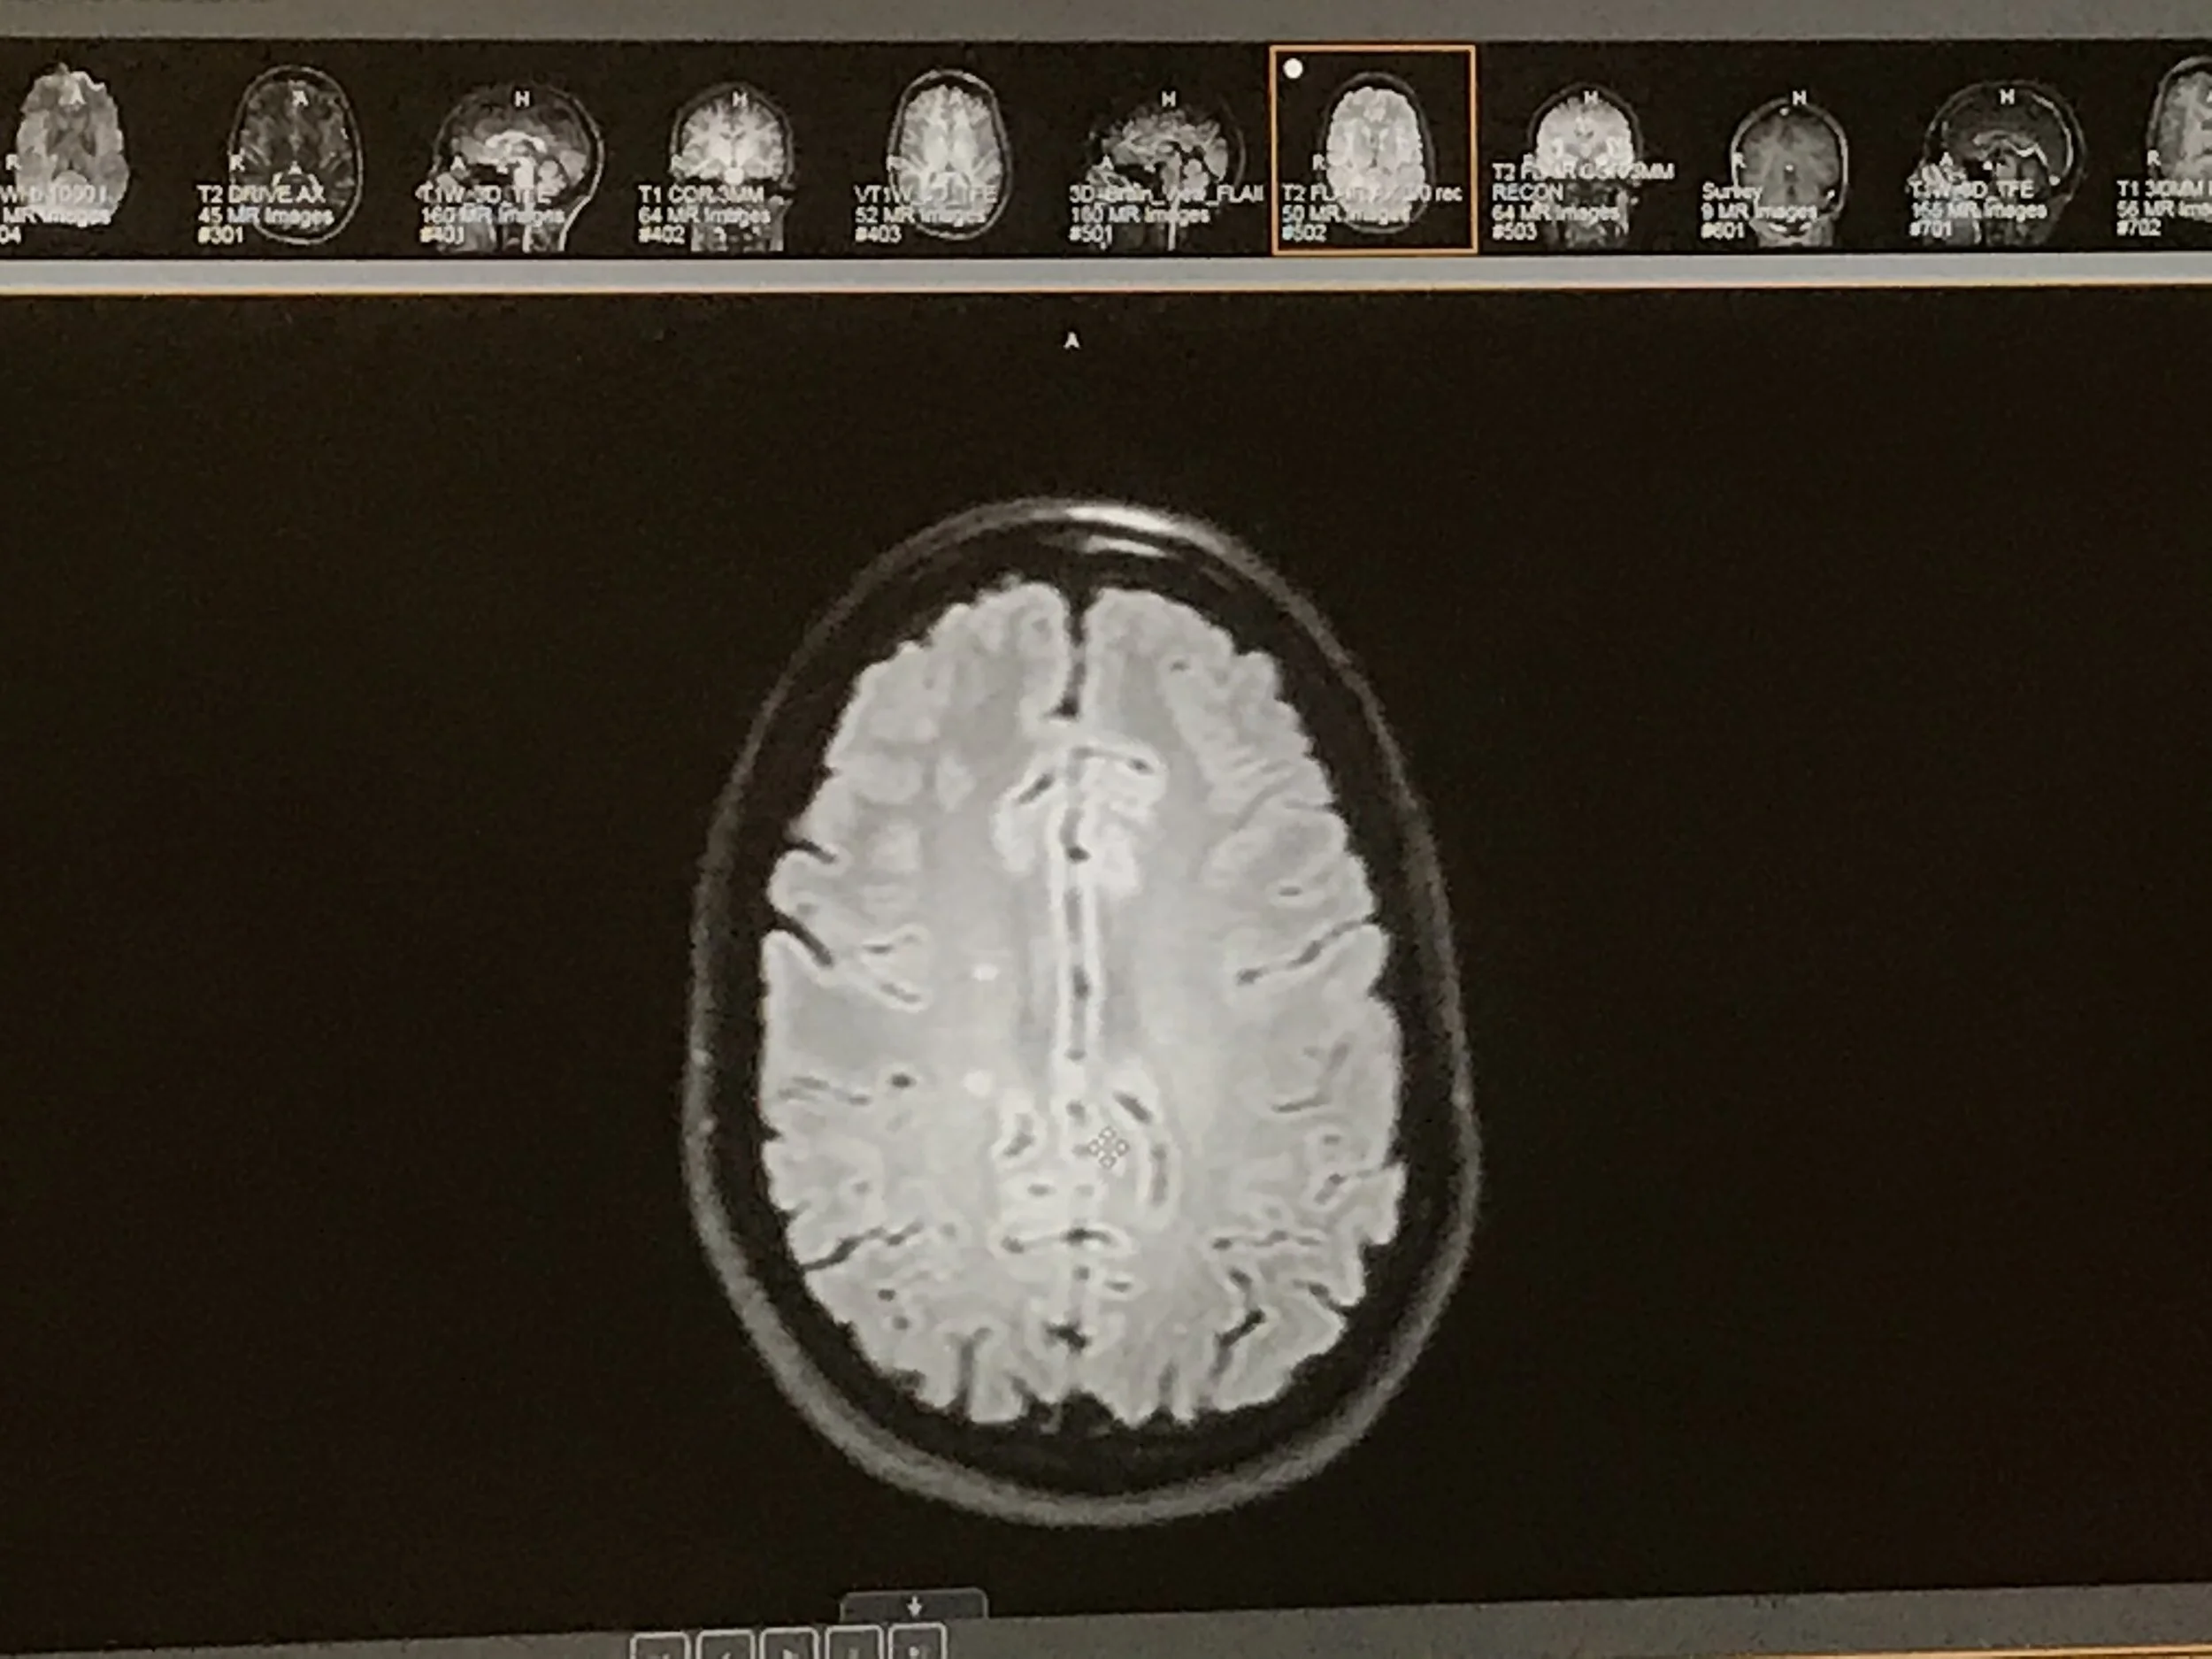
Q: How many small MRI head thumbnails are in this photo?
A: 11